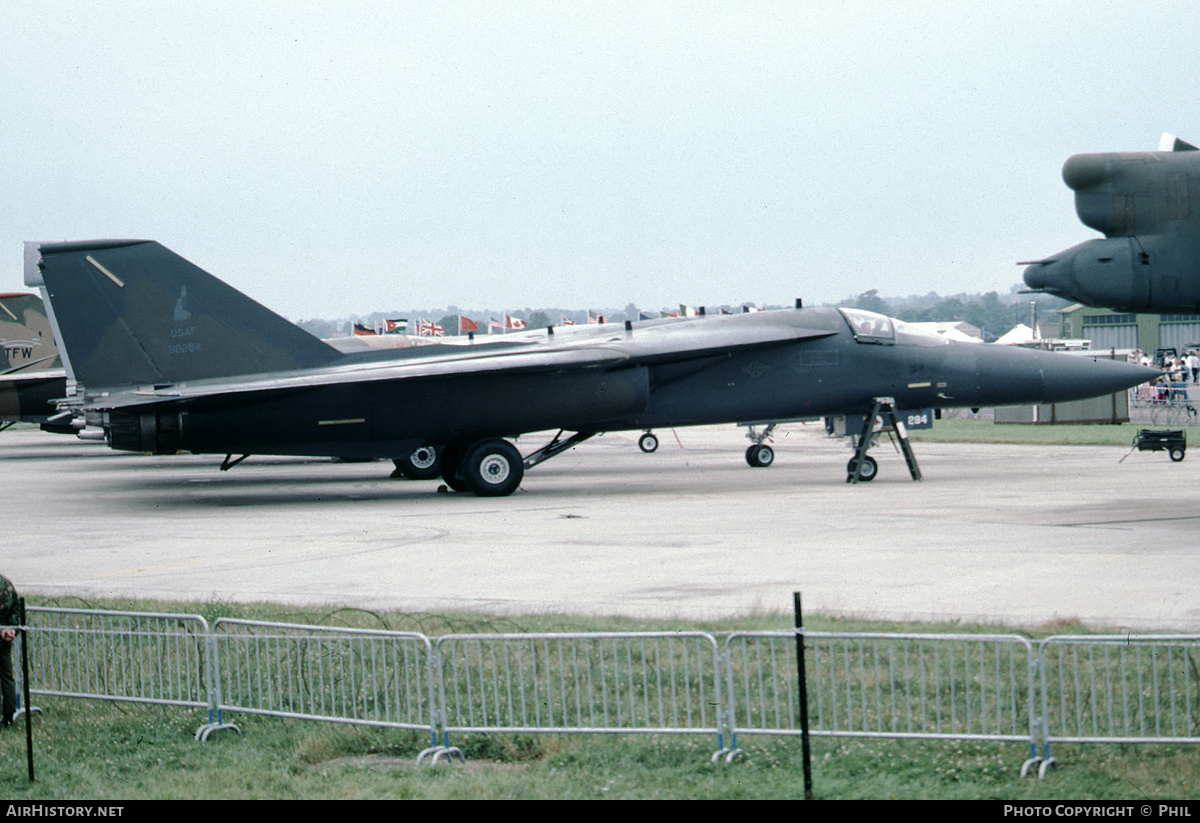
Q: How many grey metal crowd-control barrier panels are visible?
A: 5